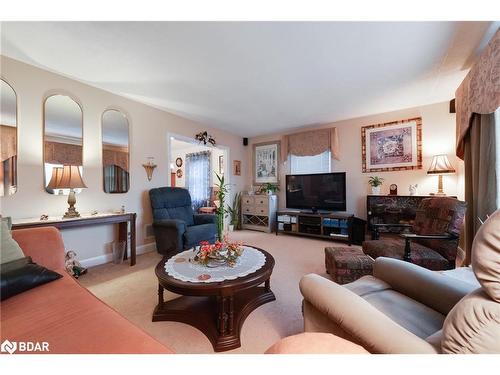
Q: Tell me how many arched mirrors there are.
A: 3